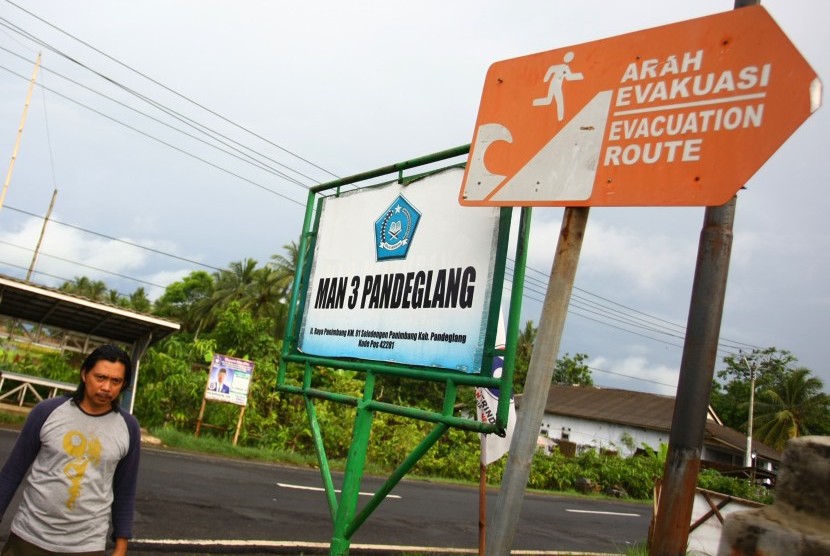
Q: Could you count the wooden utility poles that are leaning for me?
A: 2